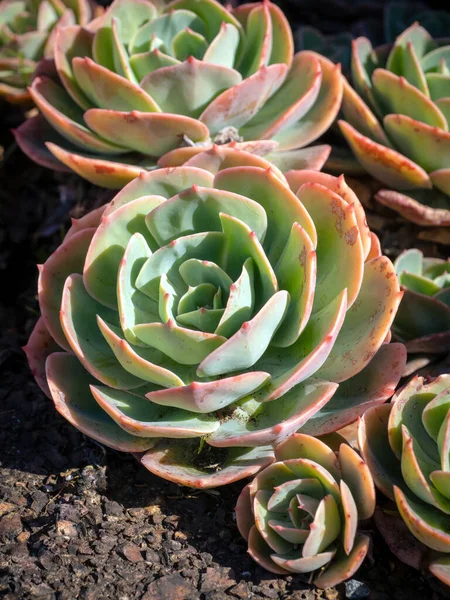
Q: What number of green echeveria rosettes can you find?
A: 7